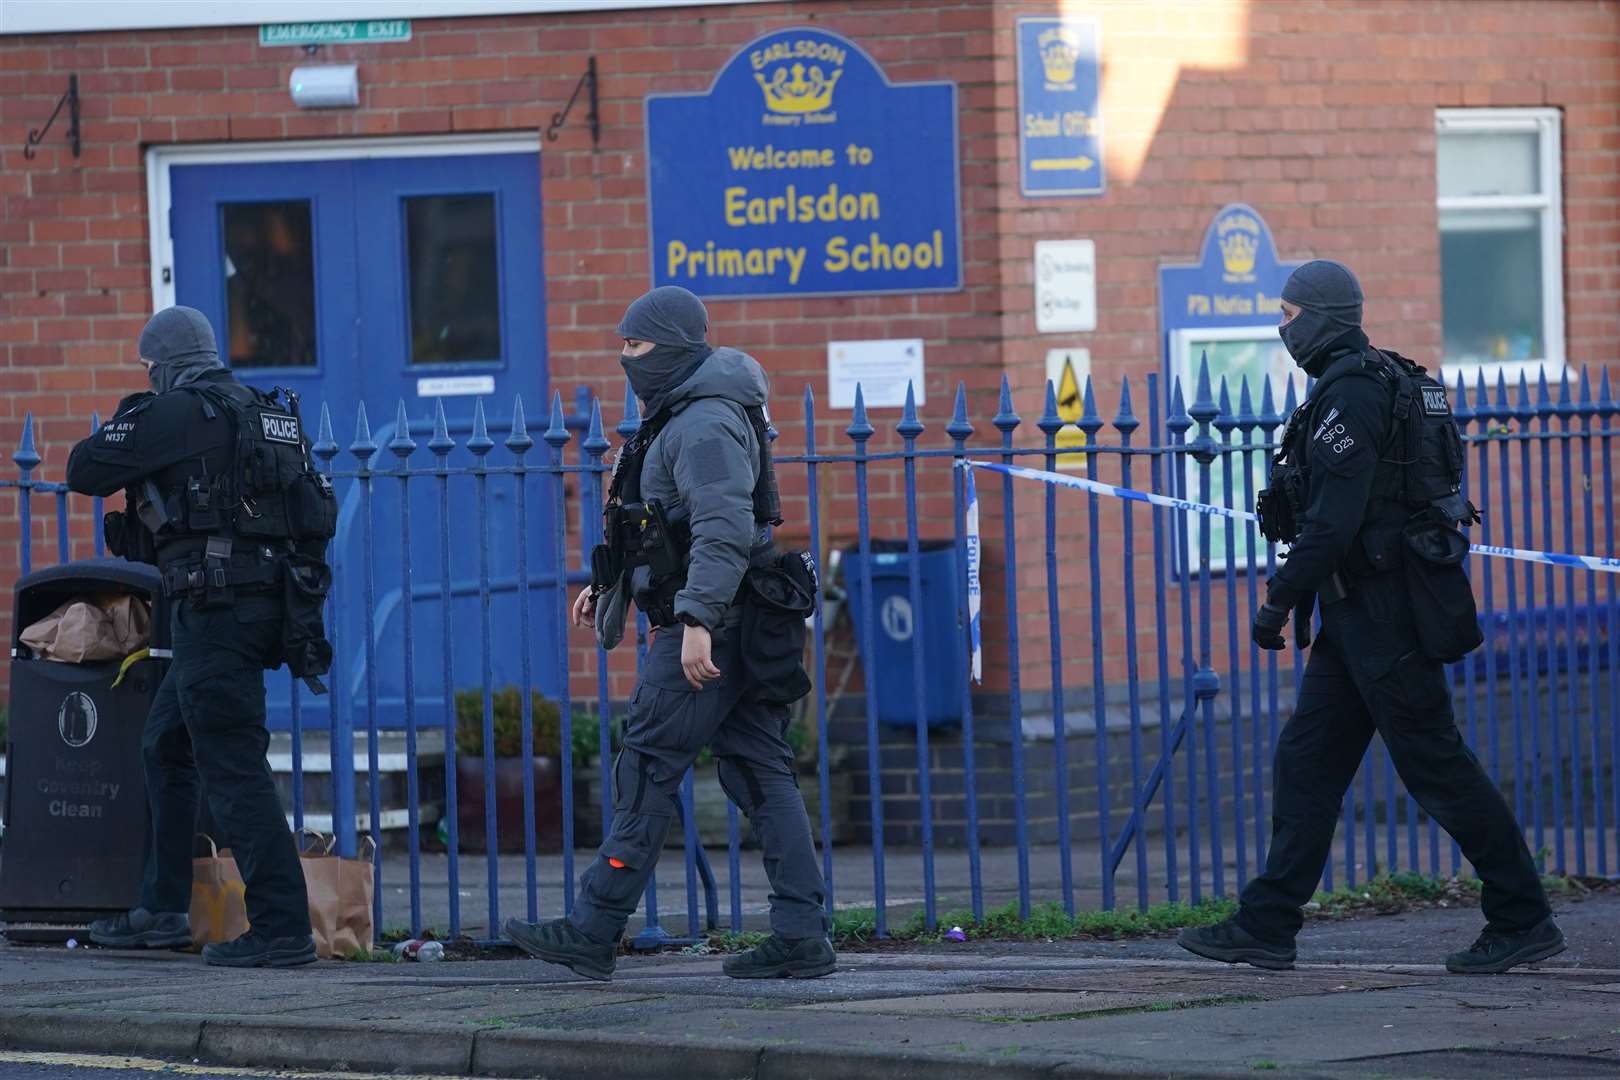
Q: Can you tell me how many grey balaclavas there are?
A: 3